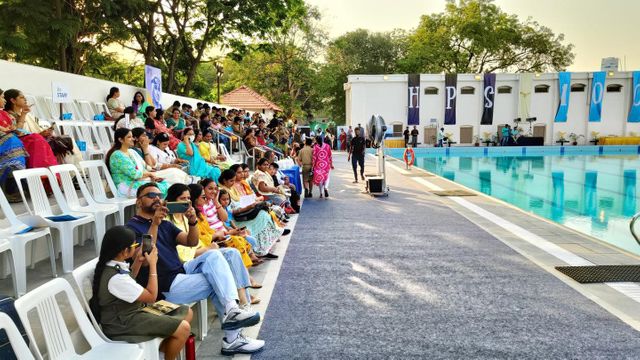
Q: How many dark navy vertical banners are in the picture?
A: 3